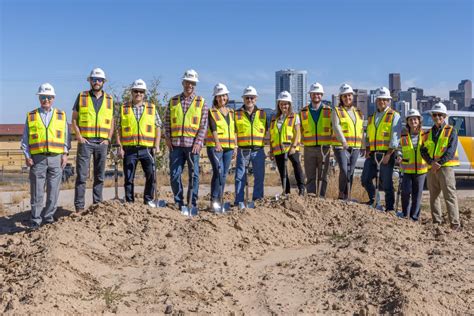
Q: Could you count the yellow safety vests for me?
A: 12